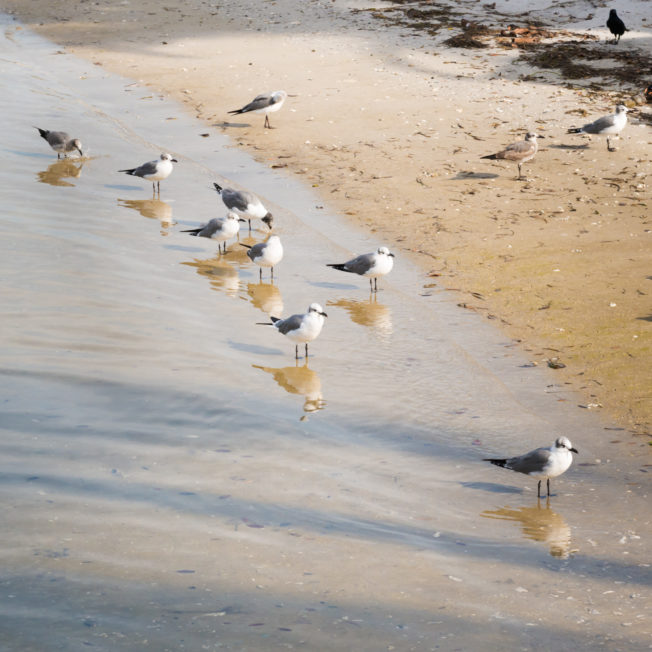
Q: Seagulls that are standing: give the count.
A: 11